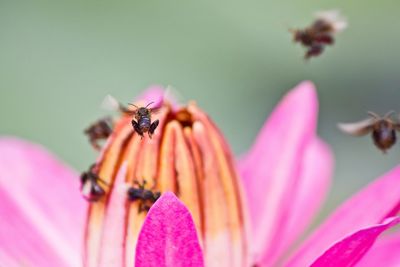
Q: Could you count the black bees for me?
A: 6